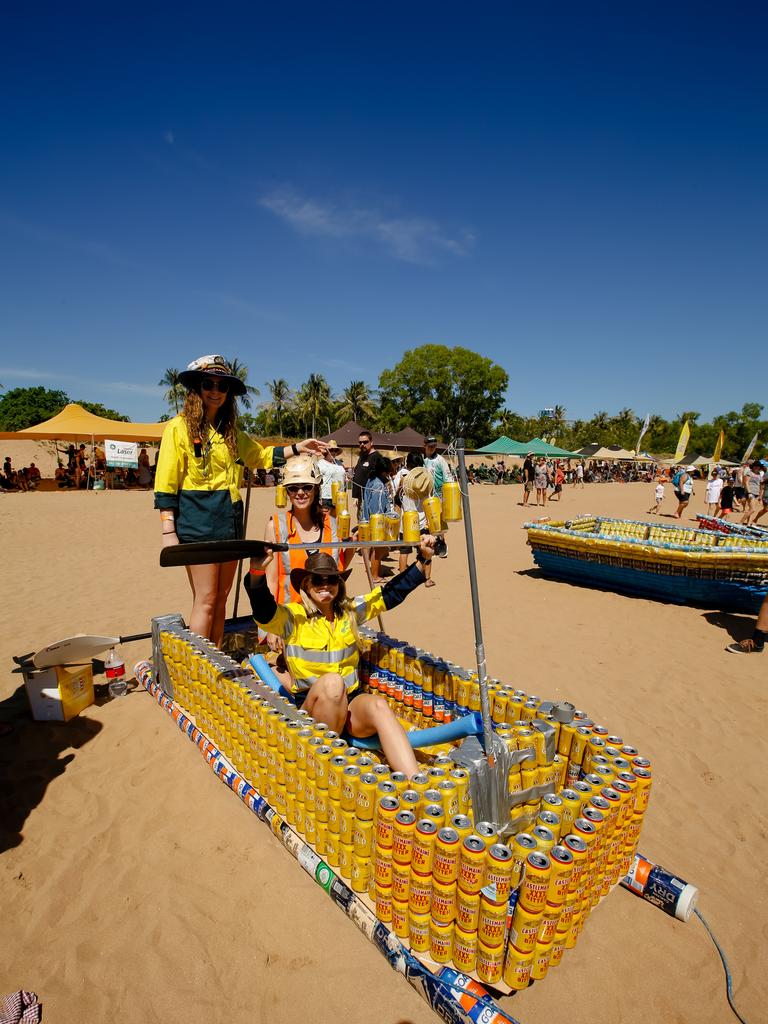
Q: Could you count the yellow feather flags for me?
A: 2